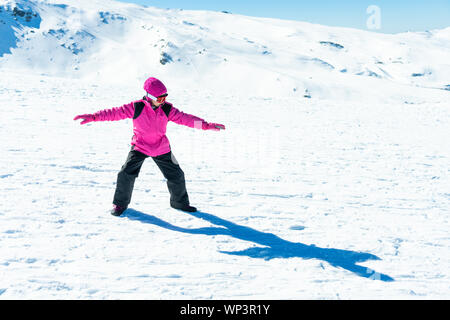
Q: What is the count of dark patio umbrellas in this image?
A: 0